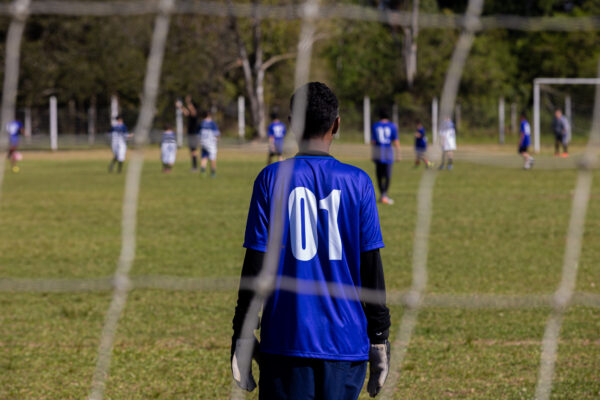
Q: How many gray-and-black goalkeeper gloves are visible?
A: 2